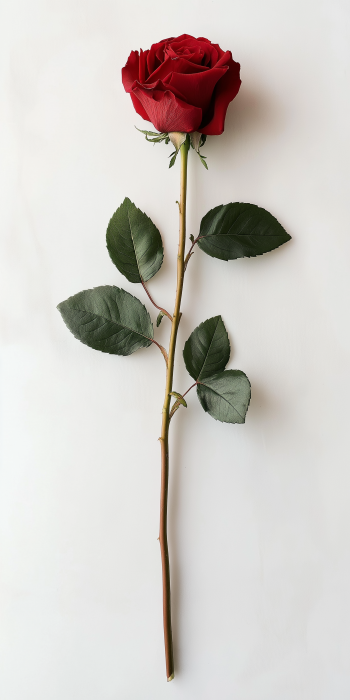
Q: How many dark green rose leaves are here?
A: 5